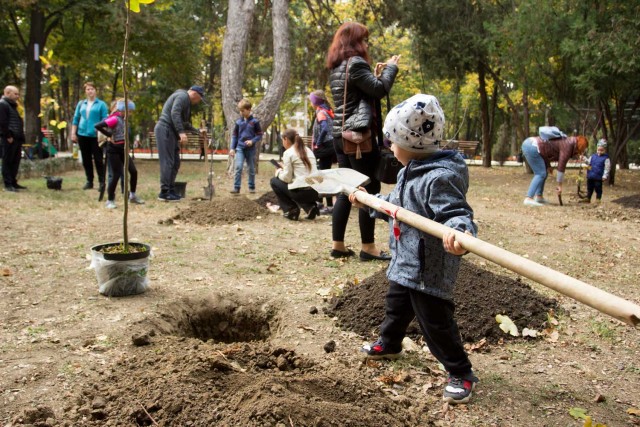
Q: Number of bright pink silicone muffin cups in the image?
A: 0